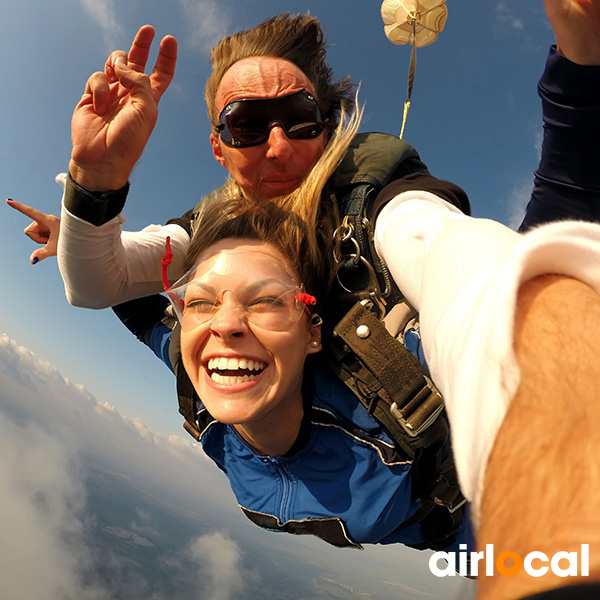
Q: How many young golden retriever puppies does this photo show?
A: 0